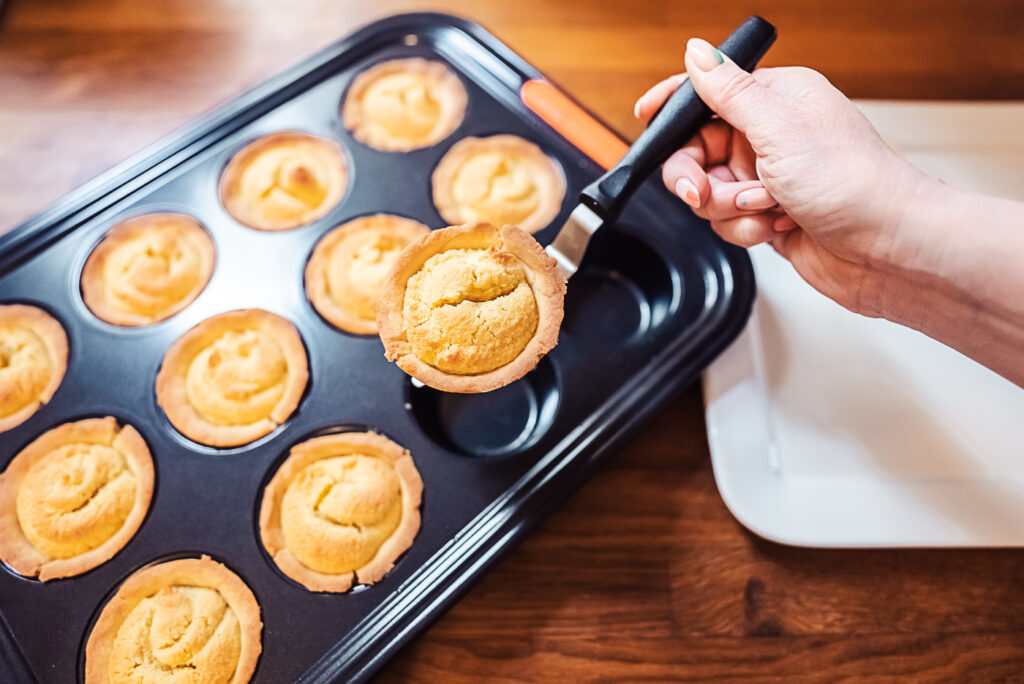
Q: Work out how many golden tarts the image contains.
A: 11